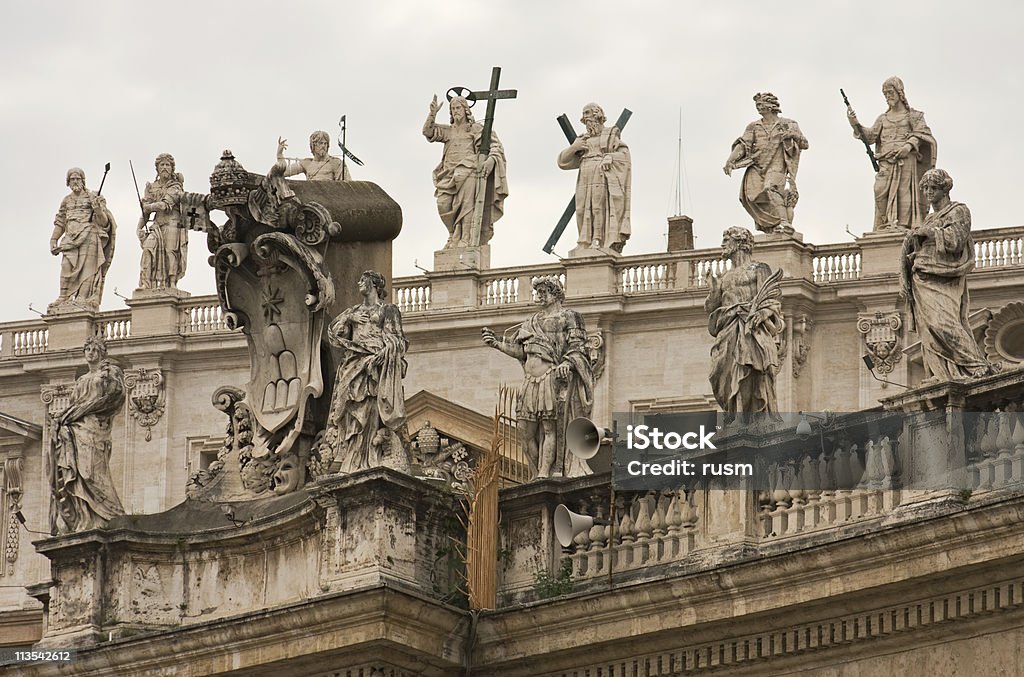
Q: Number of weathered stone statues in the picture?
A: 12